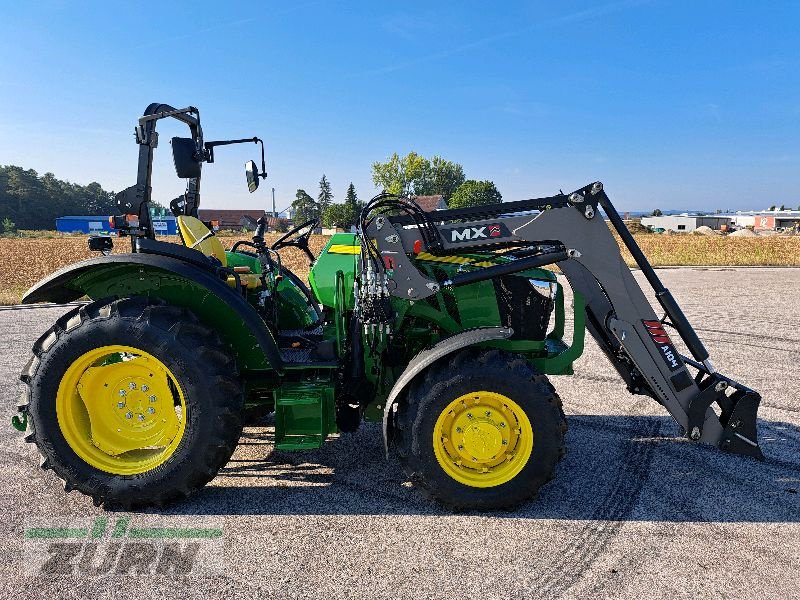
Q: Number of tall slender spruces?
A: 2